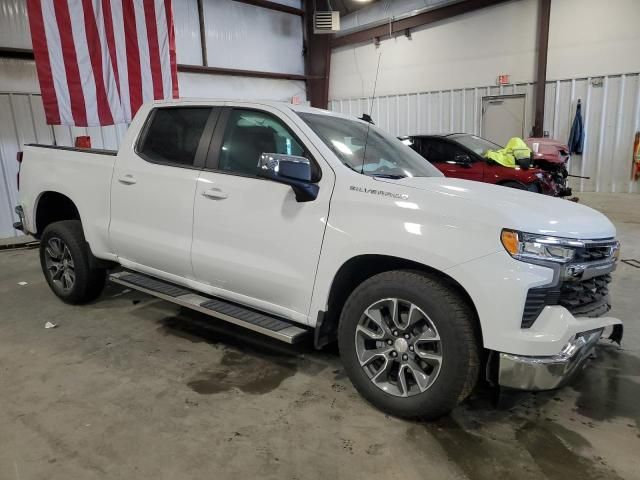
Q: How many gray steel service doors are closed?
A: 1